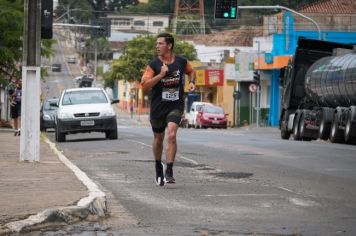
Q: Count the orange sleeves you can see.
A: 2